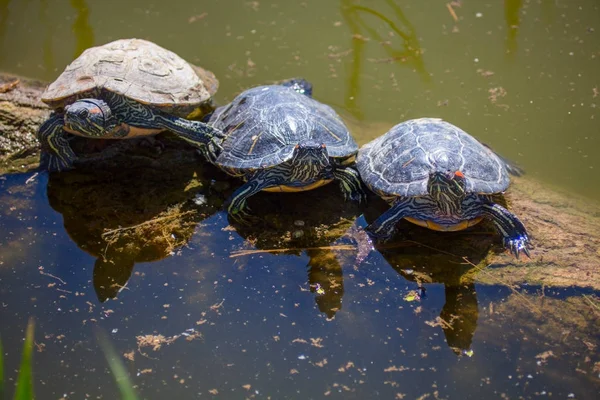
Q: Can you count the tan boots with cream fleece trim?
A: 0